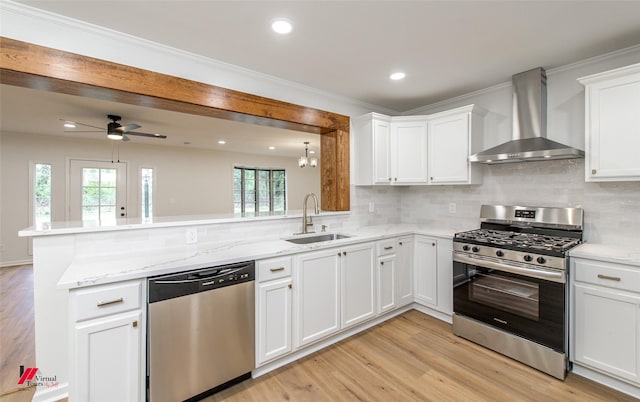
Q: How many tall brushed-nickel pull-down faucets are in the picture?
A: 1